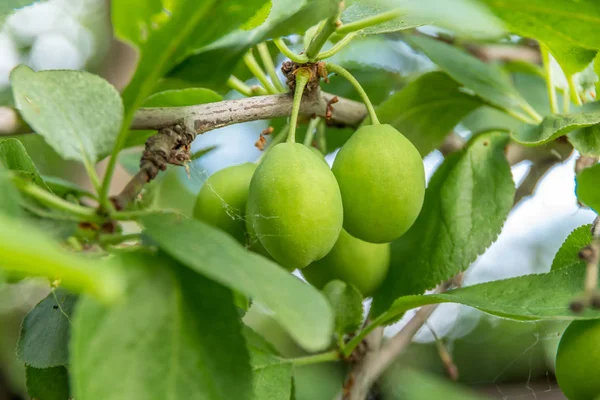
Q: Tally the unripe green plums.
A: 5